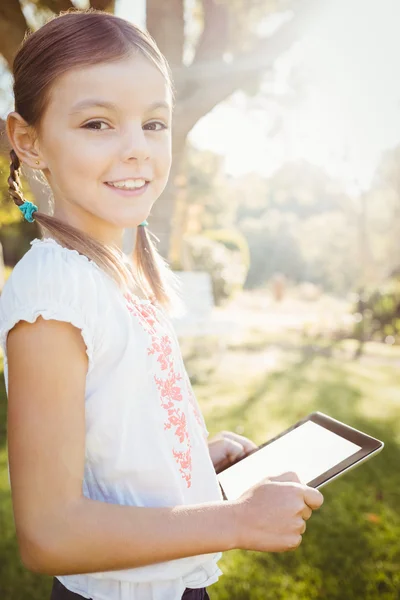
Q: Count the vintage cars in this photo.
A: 0